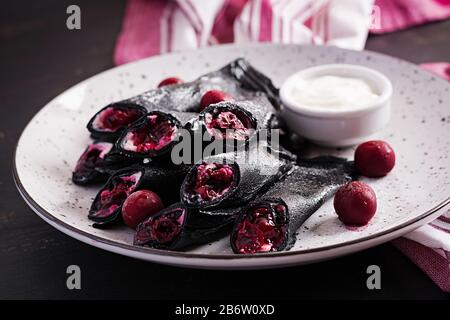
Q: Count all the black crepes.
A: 8